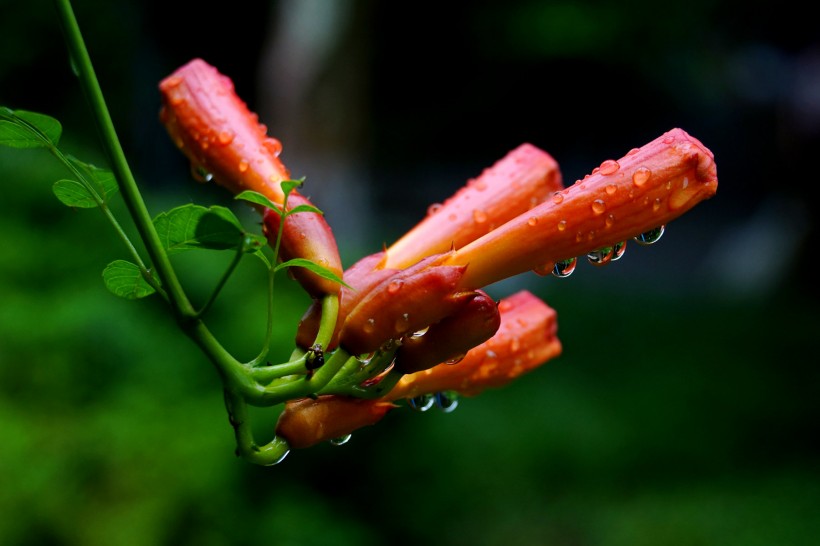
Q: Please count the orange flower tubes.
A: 4